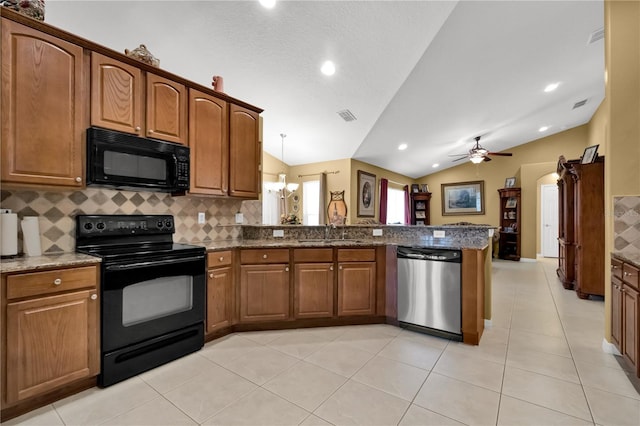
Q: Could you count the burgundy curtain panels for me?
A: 2